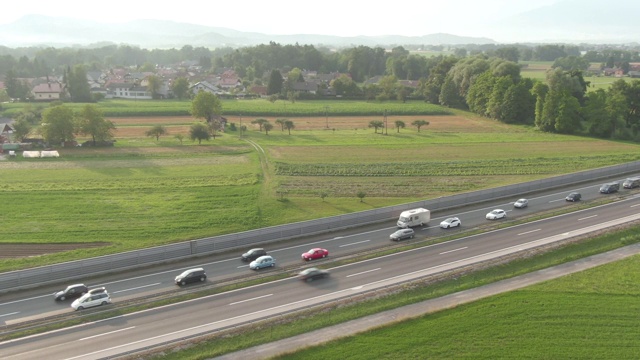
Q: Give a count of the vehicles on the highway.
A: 15